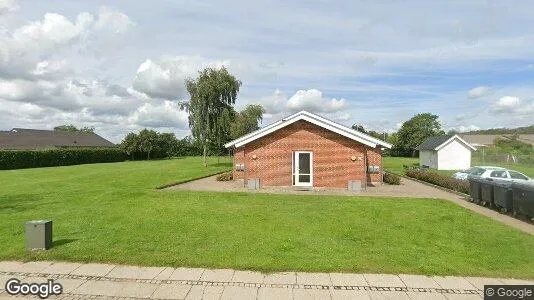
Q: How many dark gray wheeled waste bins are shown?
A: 4